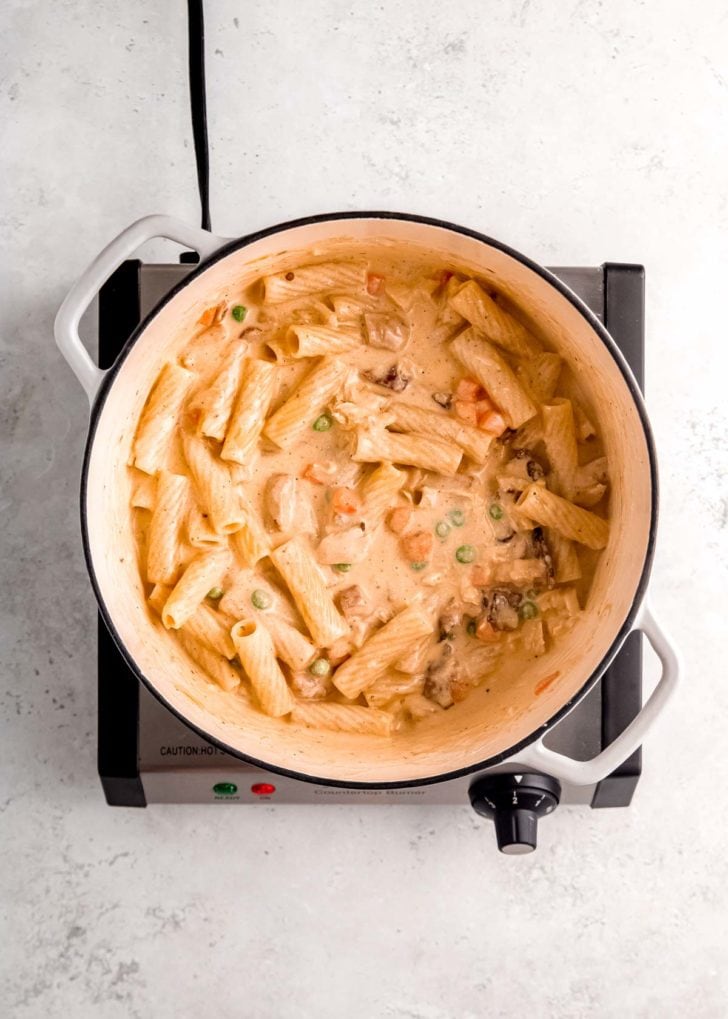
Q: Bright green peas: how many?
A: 13